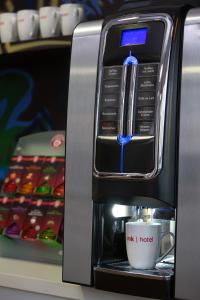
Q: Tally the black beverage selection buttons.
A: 10